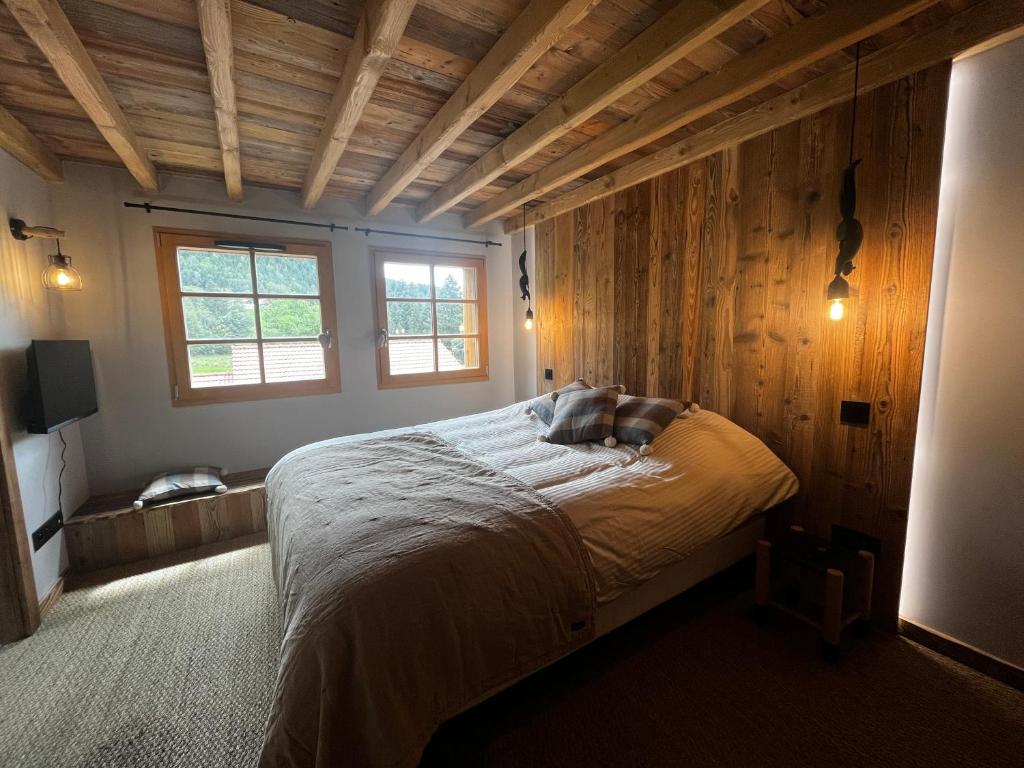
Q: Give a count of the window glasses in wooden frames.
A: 12